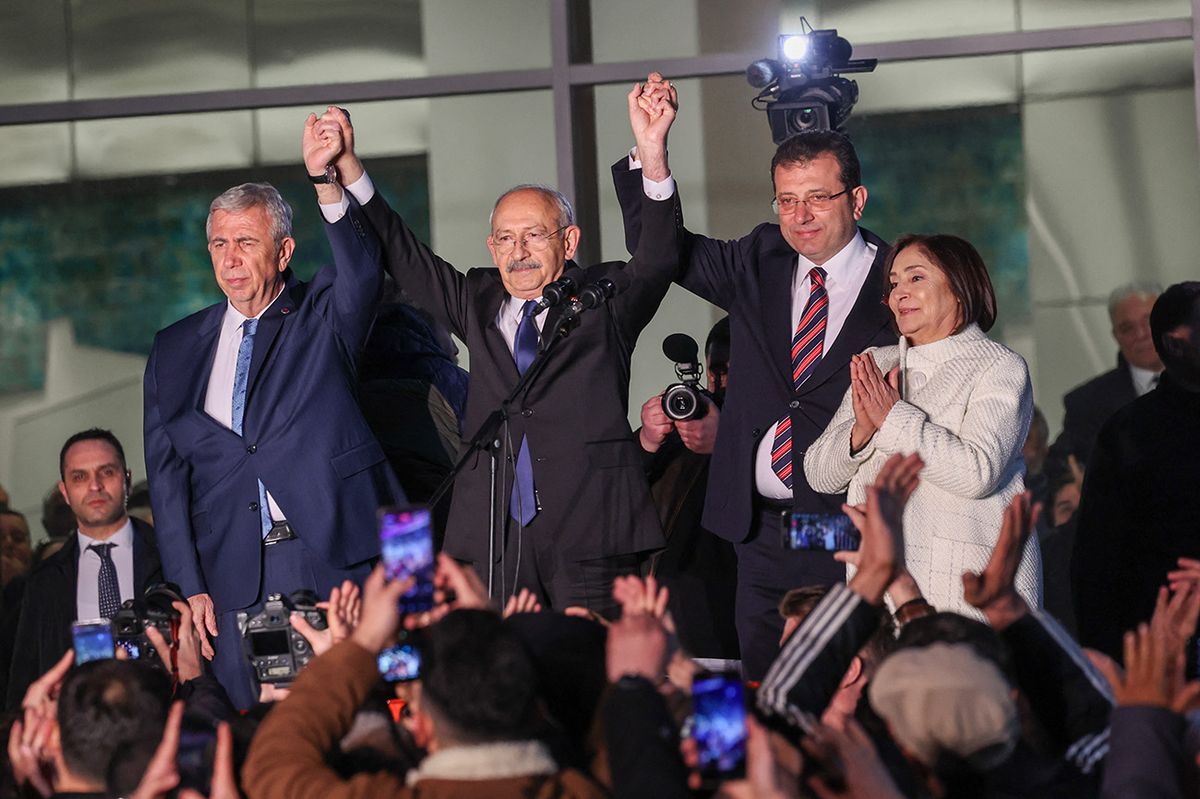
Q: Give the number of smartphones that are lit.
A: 5